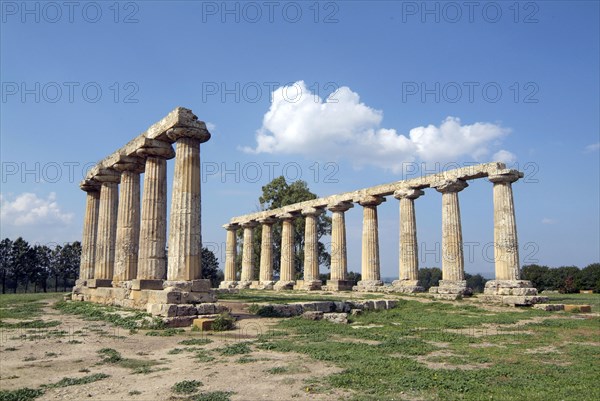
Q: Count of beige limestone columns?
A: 15